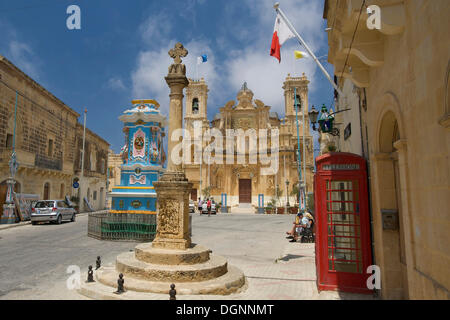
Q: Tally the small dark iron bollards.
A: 4